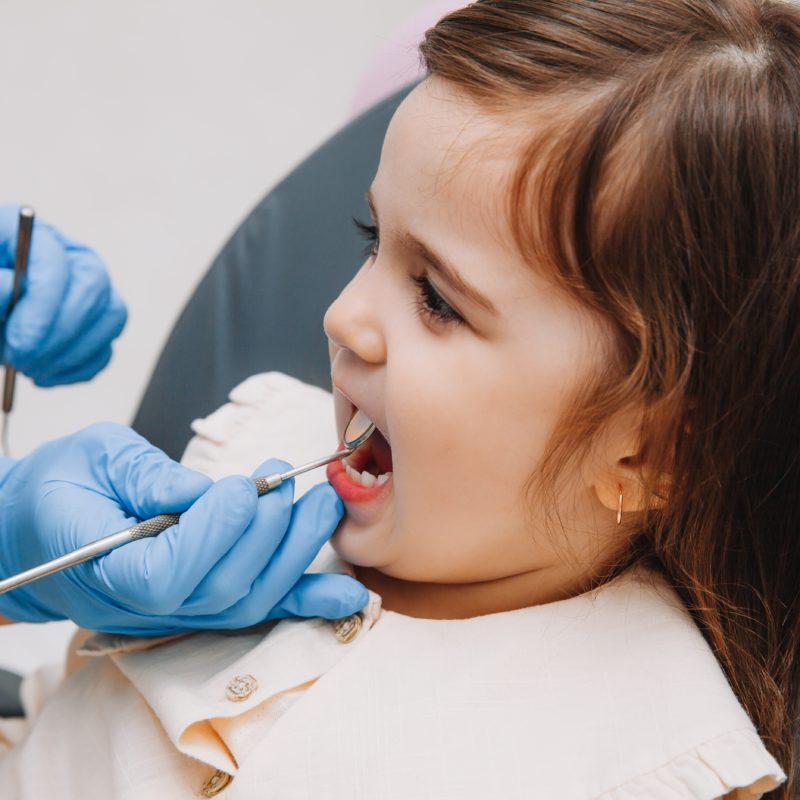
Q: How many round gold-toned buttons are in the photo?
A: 3